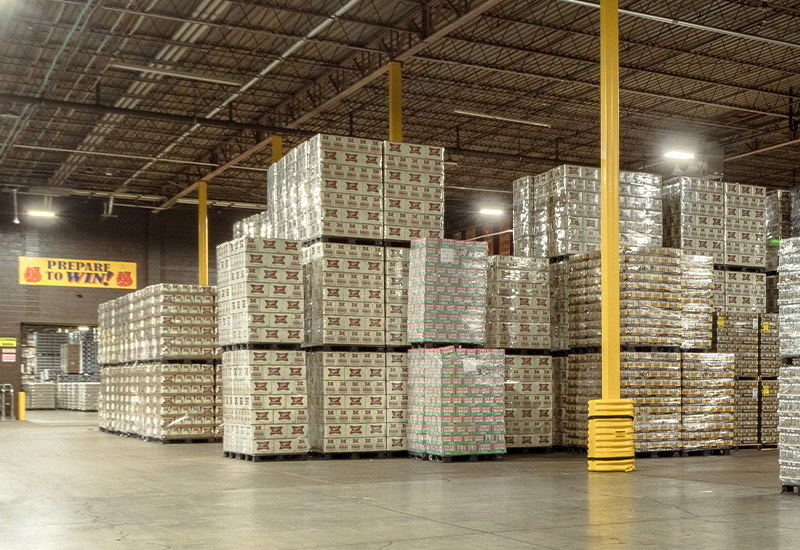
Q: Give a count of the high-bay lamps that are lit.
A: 3